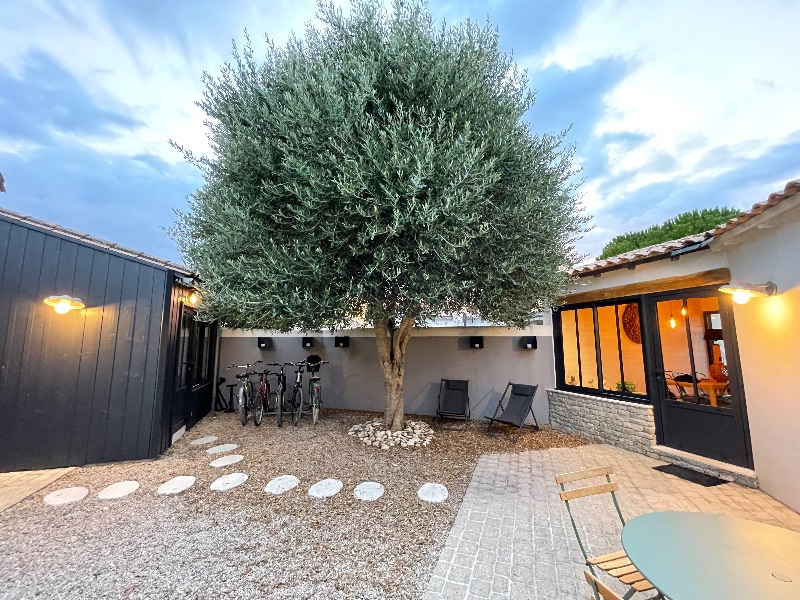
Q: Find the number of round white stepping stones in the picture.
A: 11